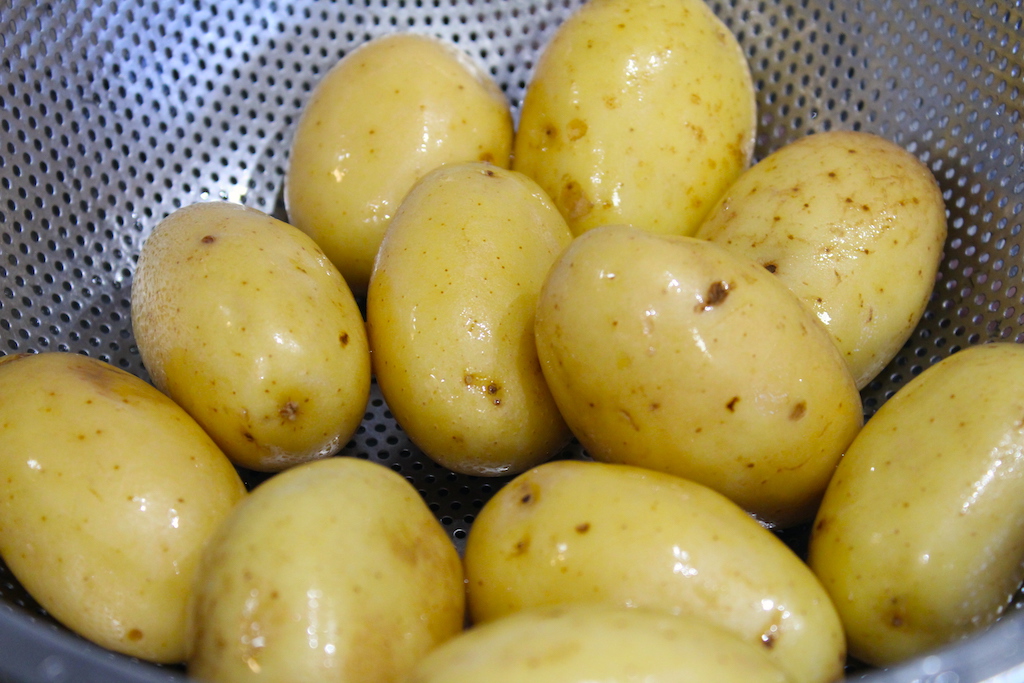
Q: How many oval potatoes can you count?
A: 11